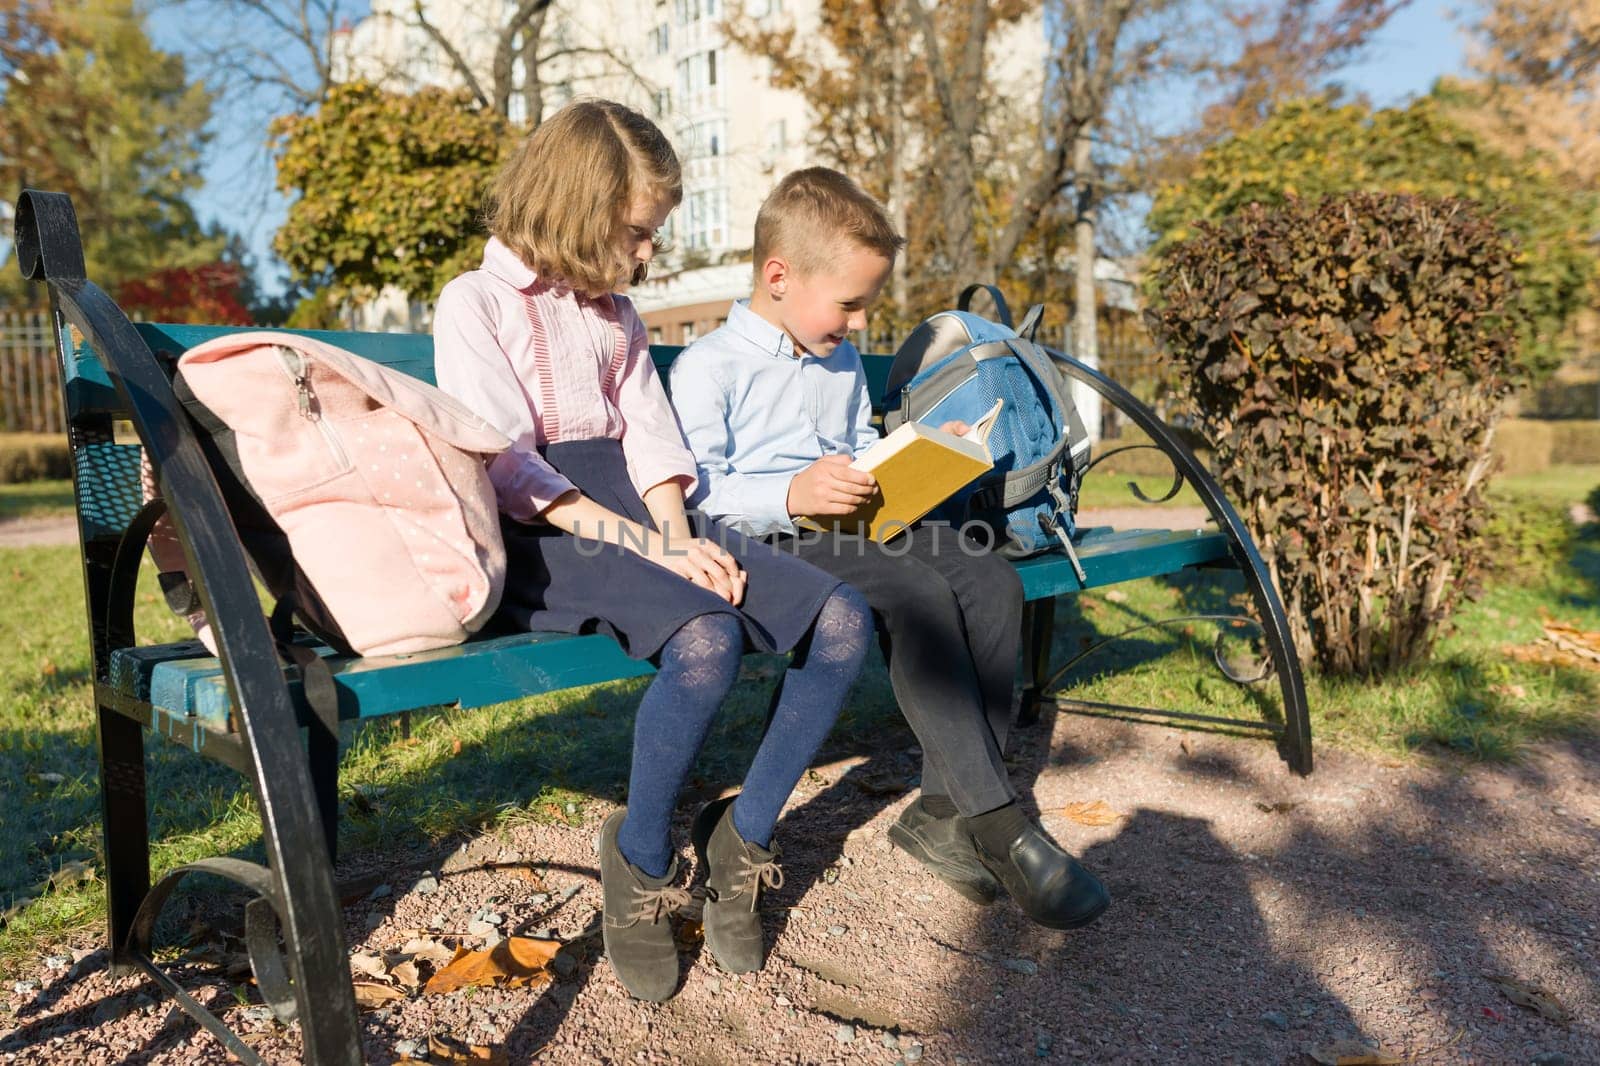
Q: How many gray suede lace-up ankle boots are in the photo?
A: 2